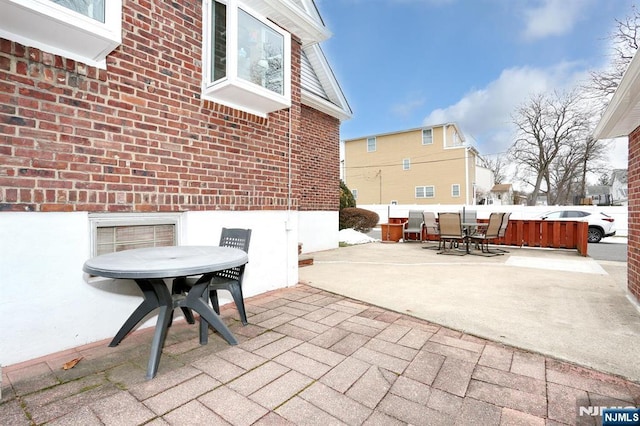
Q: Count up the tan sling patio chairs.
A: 4